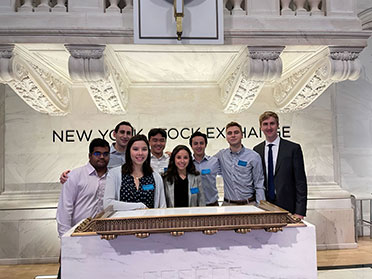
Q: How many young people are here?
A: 8